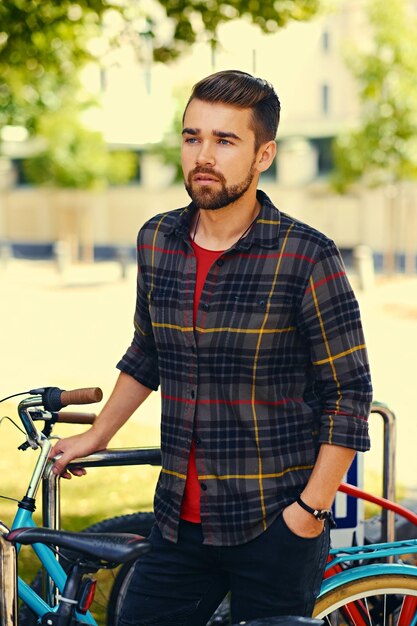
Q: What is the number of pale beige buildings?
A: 1